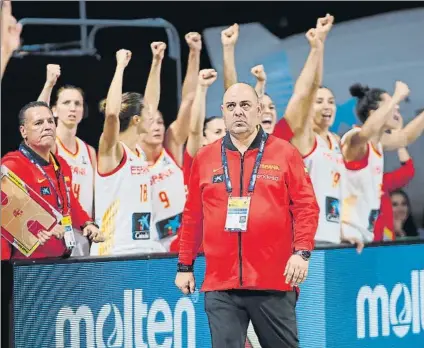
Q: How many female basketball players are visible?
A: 7